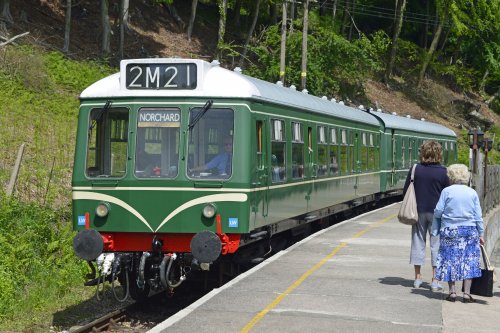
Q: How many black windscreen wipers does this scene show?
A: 2